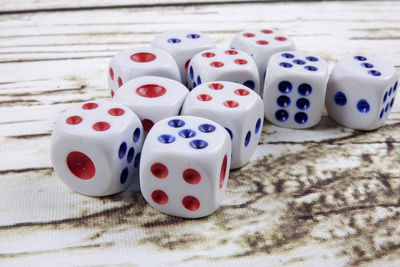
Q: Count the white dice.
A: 10